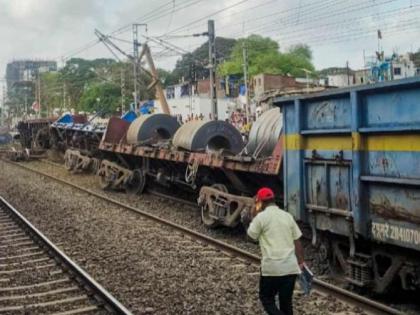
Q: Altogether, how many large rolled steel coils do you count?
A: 3